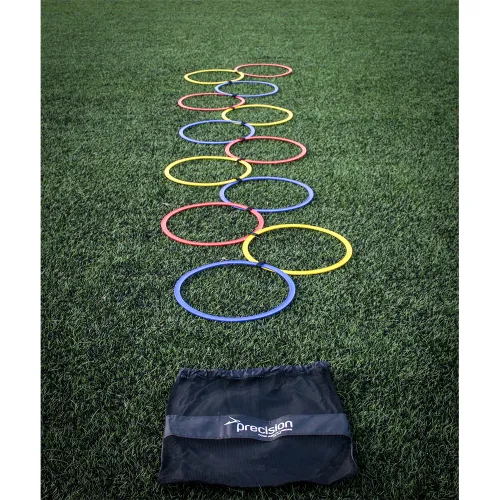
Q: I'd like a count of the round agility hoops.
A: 12